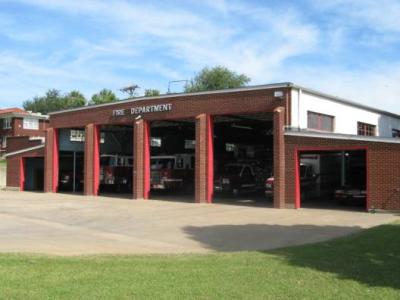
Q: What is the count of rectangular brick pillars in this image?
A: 5